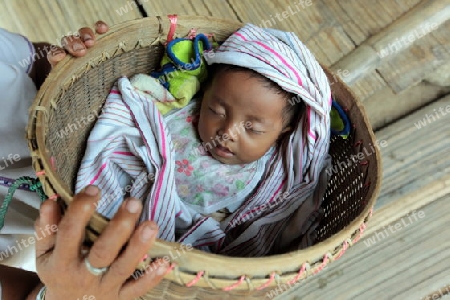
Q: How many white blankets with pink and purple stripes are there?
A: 1